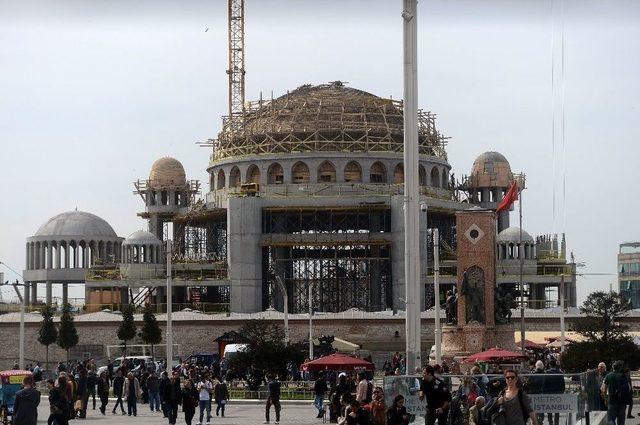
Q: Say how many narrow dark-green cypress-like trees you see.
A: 4